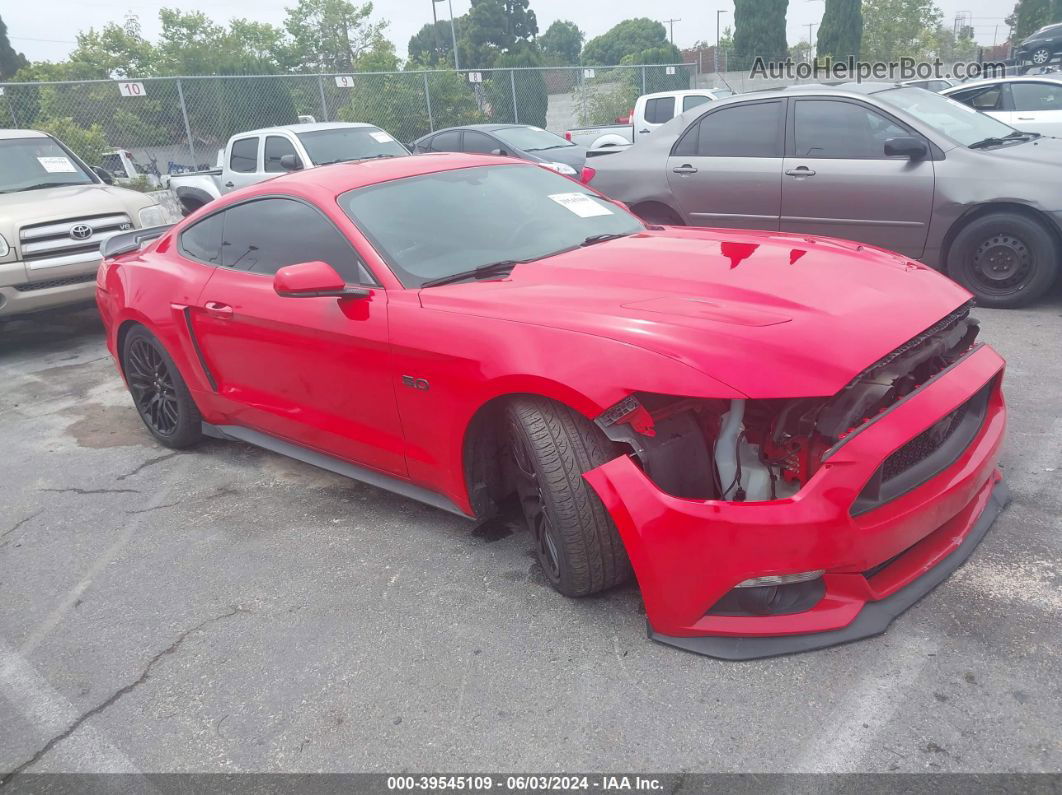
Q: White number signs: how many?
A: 5